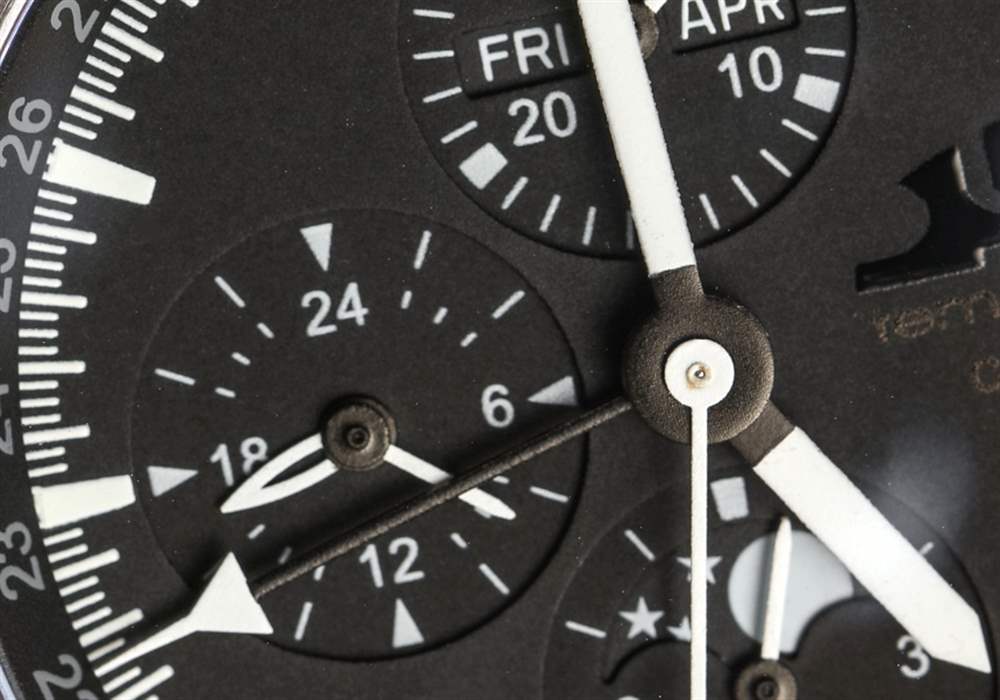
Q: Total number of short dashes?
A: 12